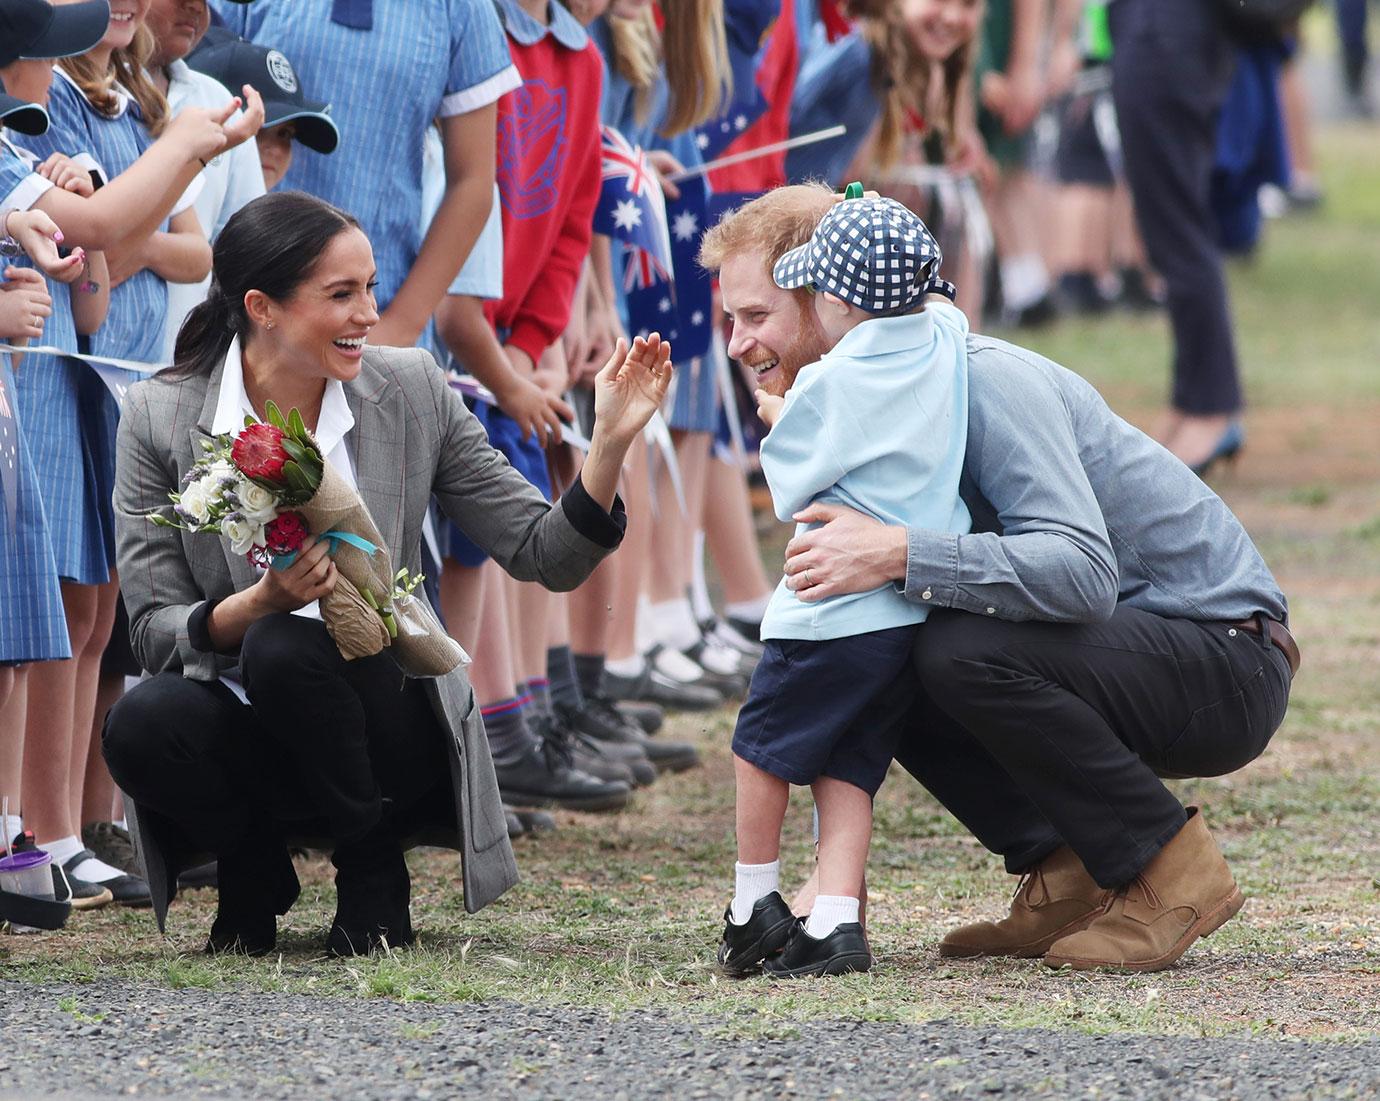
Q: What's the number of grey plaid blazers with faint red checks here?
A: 1